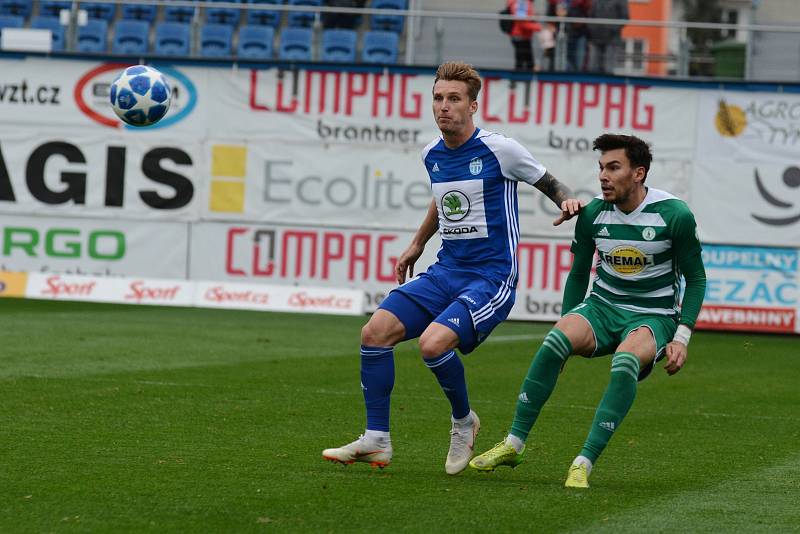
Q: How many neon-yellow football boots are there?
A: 2